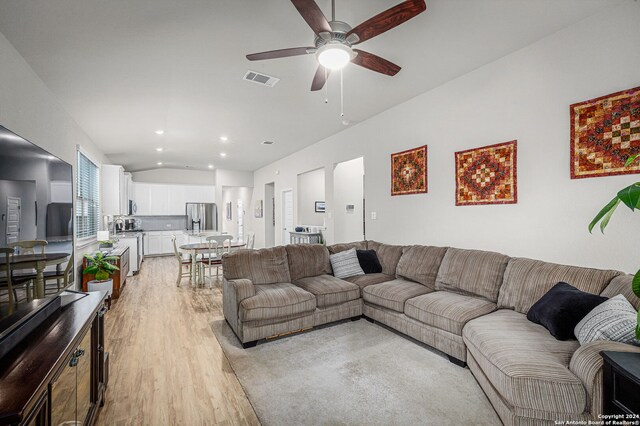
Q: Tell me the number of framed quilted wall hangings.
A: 3